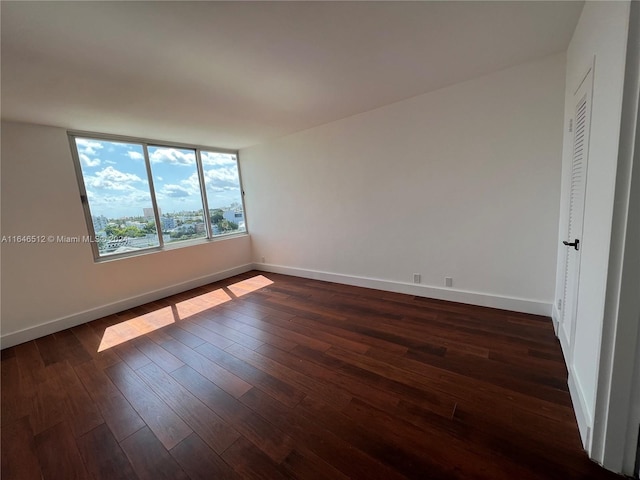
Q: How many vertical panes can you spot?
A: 3